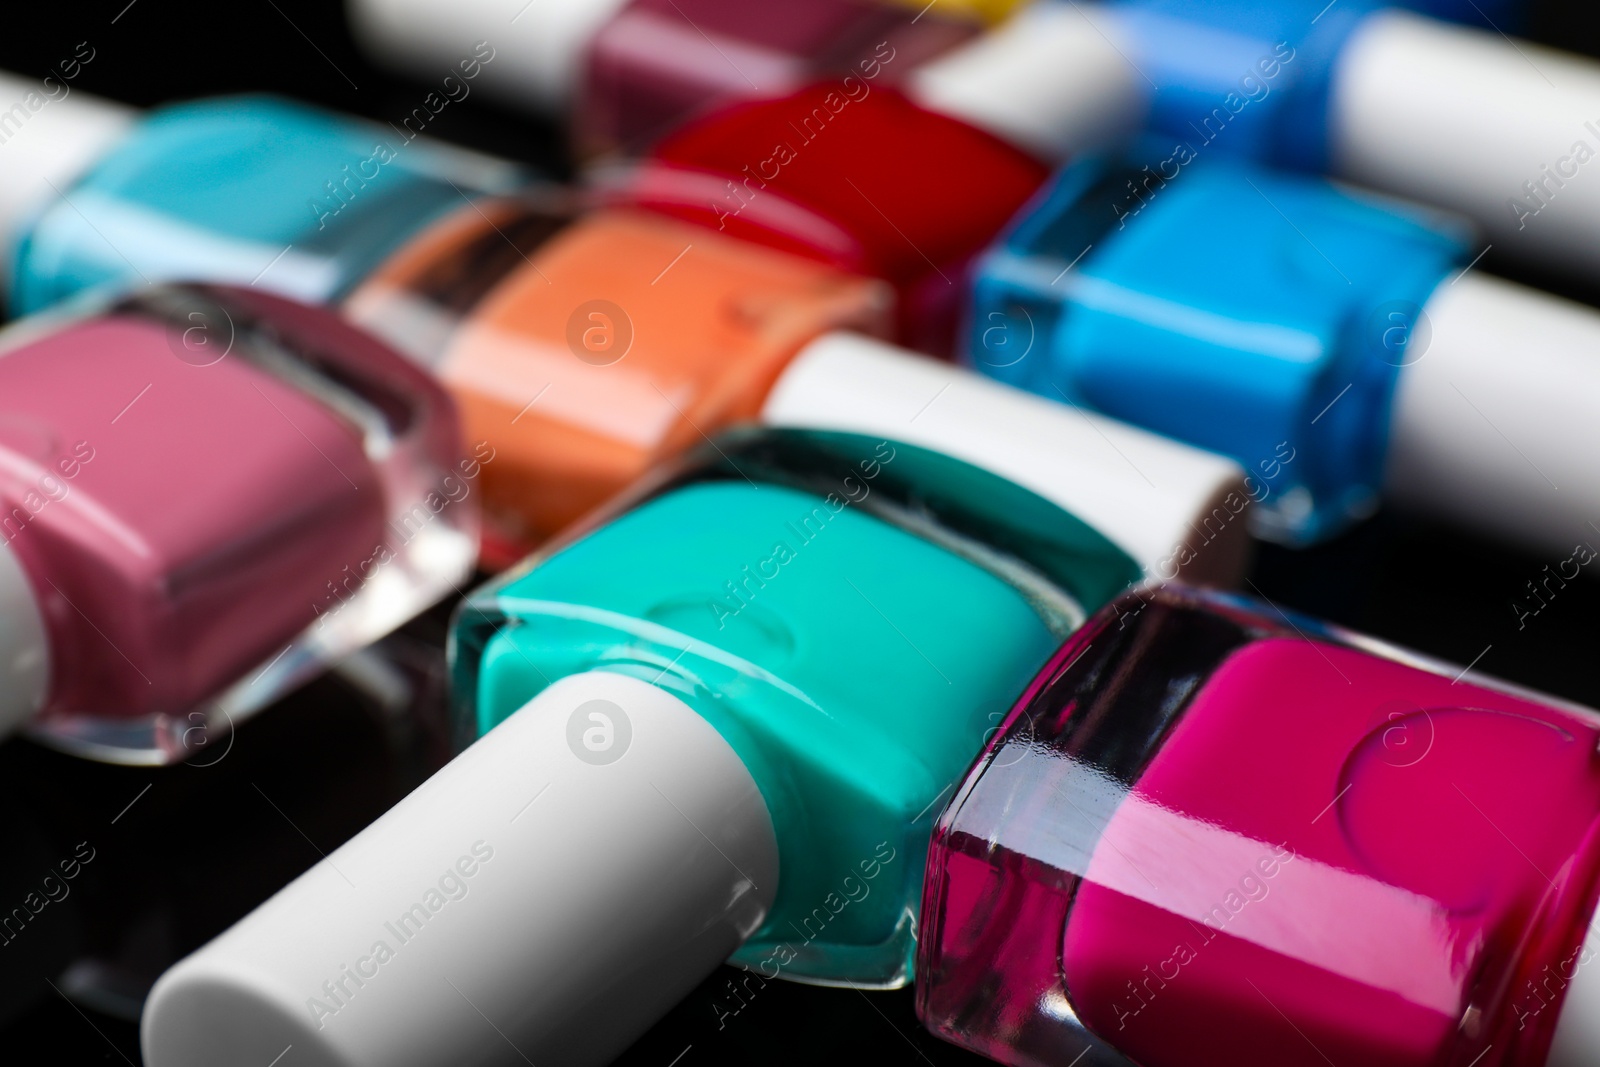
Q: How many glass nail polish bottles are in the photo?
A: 10